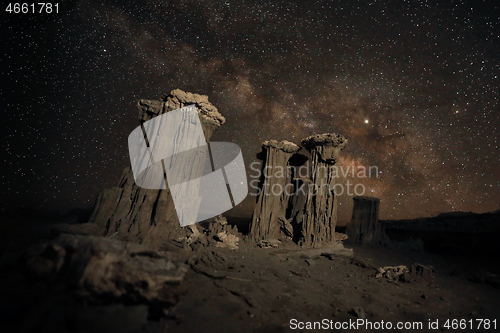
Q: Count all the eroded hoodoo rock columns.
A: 4